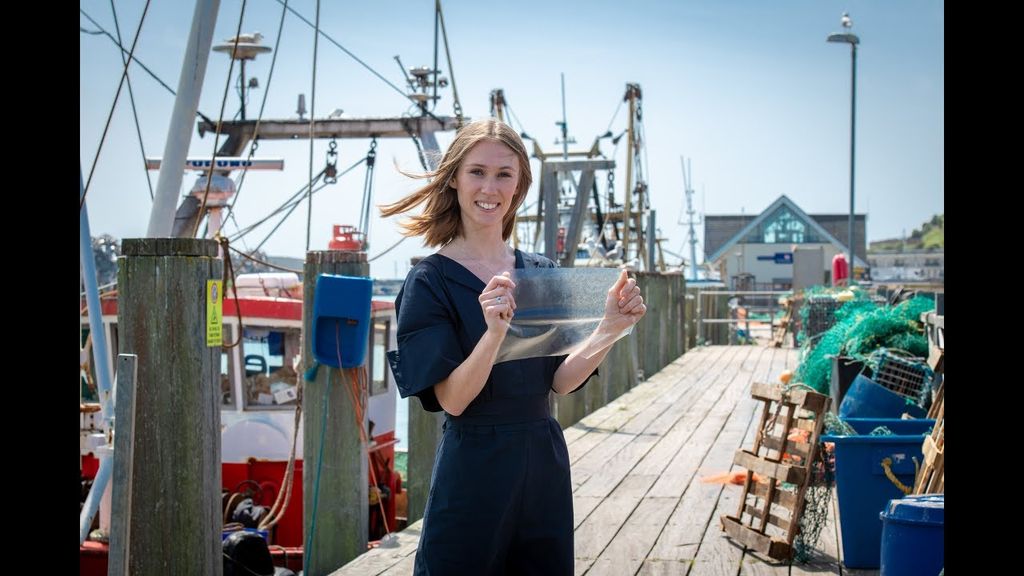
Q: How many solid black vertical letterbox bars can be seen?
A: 2